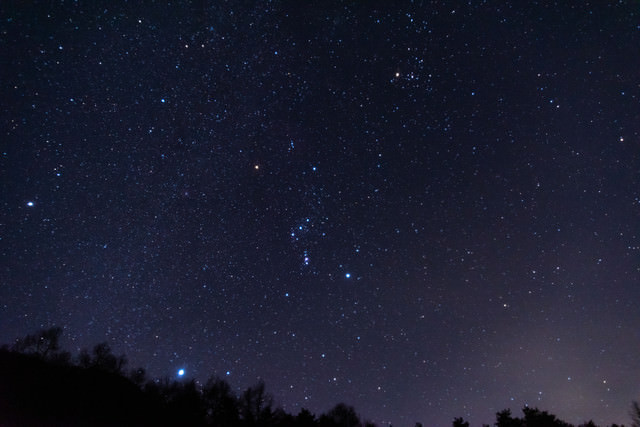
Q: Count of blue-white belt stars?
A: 3